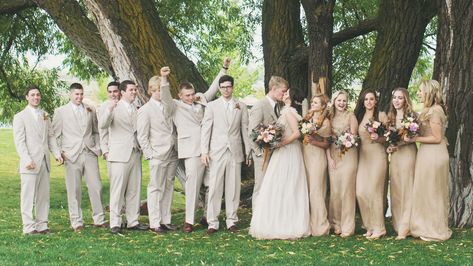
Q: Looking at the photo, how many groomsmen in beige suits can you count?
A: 7